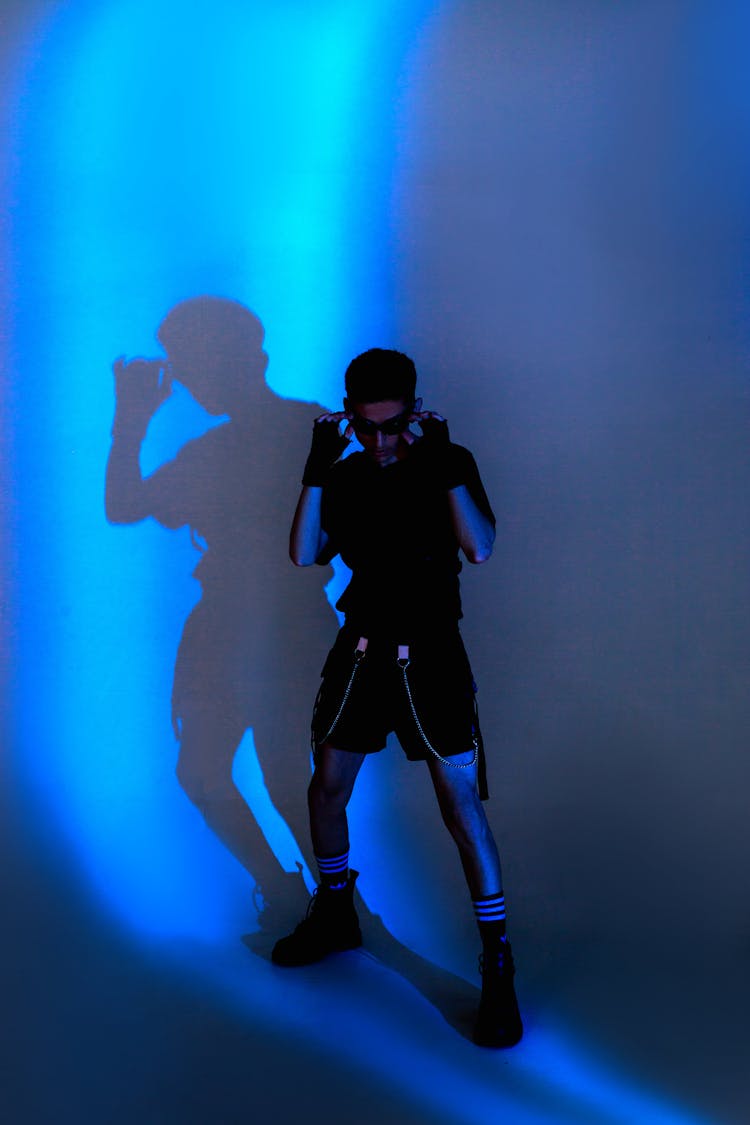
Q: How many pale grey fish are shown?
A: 0